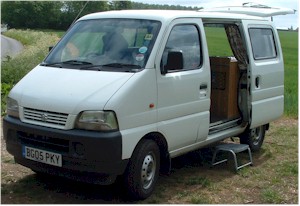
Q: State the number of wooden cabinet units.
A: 1